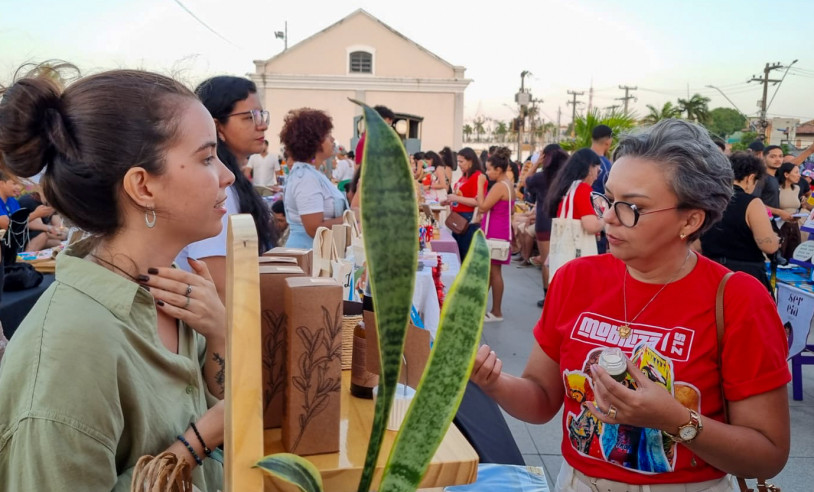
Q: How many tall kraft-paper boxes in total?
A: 4